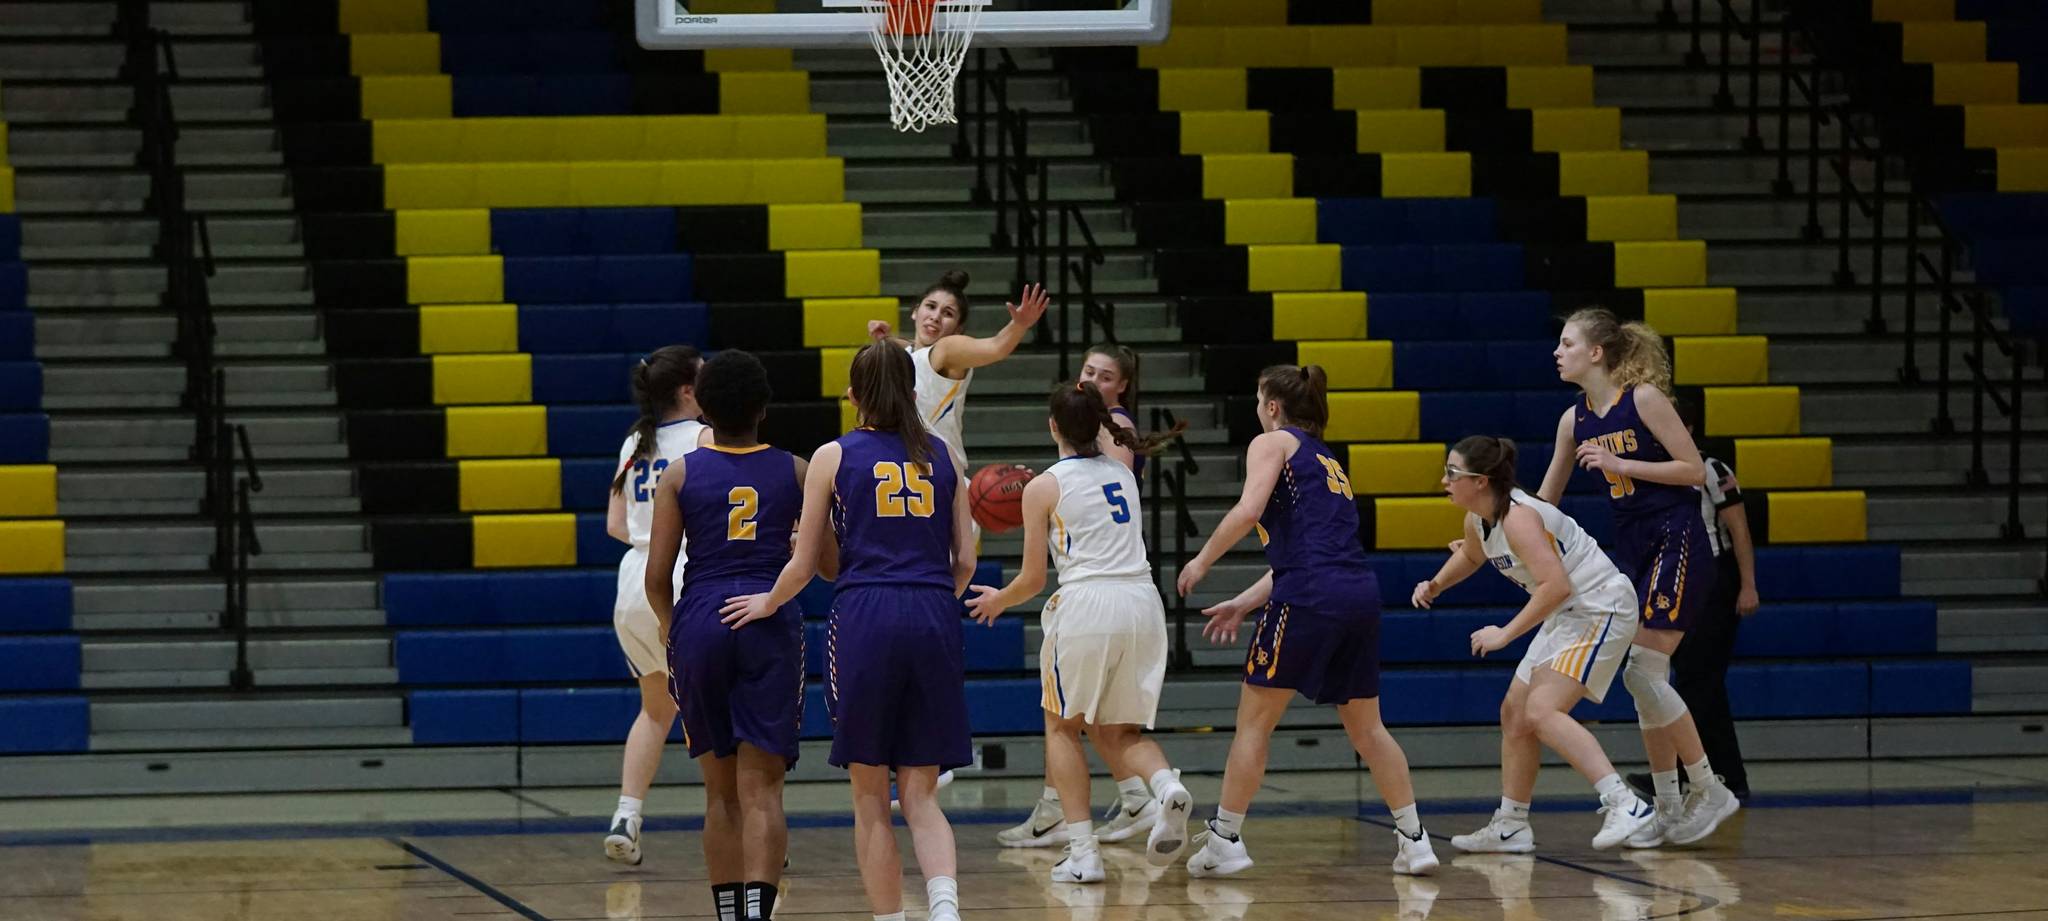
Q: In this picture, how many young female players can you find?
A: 9